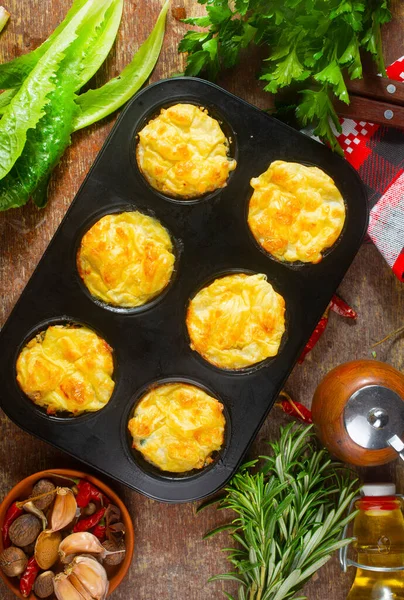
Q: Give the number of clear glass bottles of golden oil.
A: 1